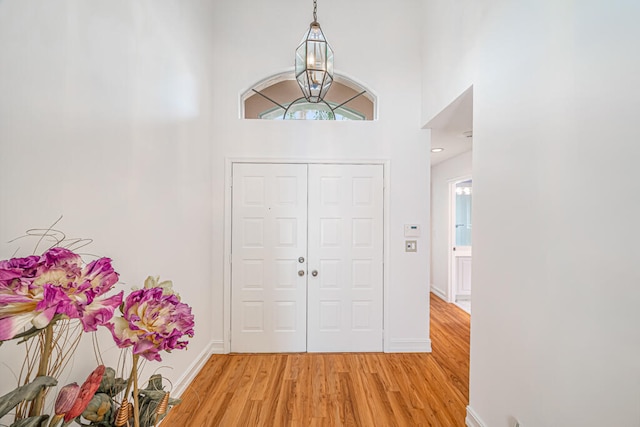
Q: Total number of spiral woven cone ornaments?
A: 2